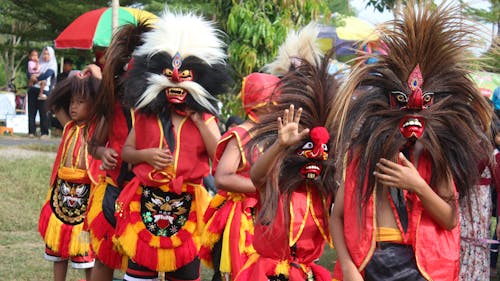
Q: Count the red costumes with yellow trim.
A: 6